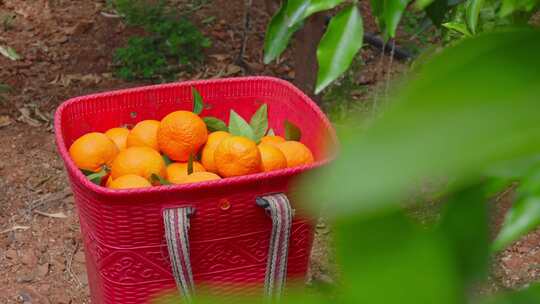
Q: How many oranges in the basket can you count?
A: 13